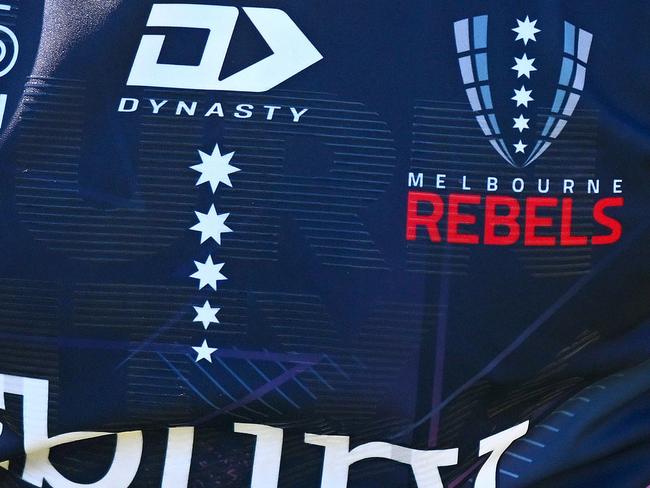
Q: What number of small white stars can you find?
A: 10